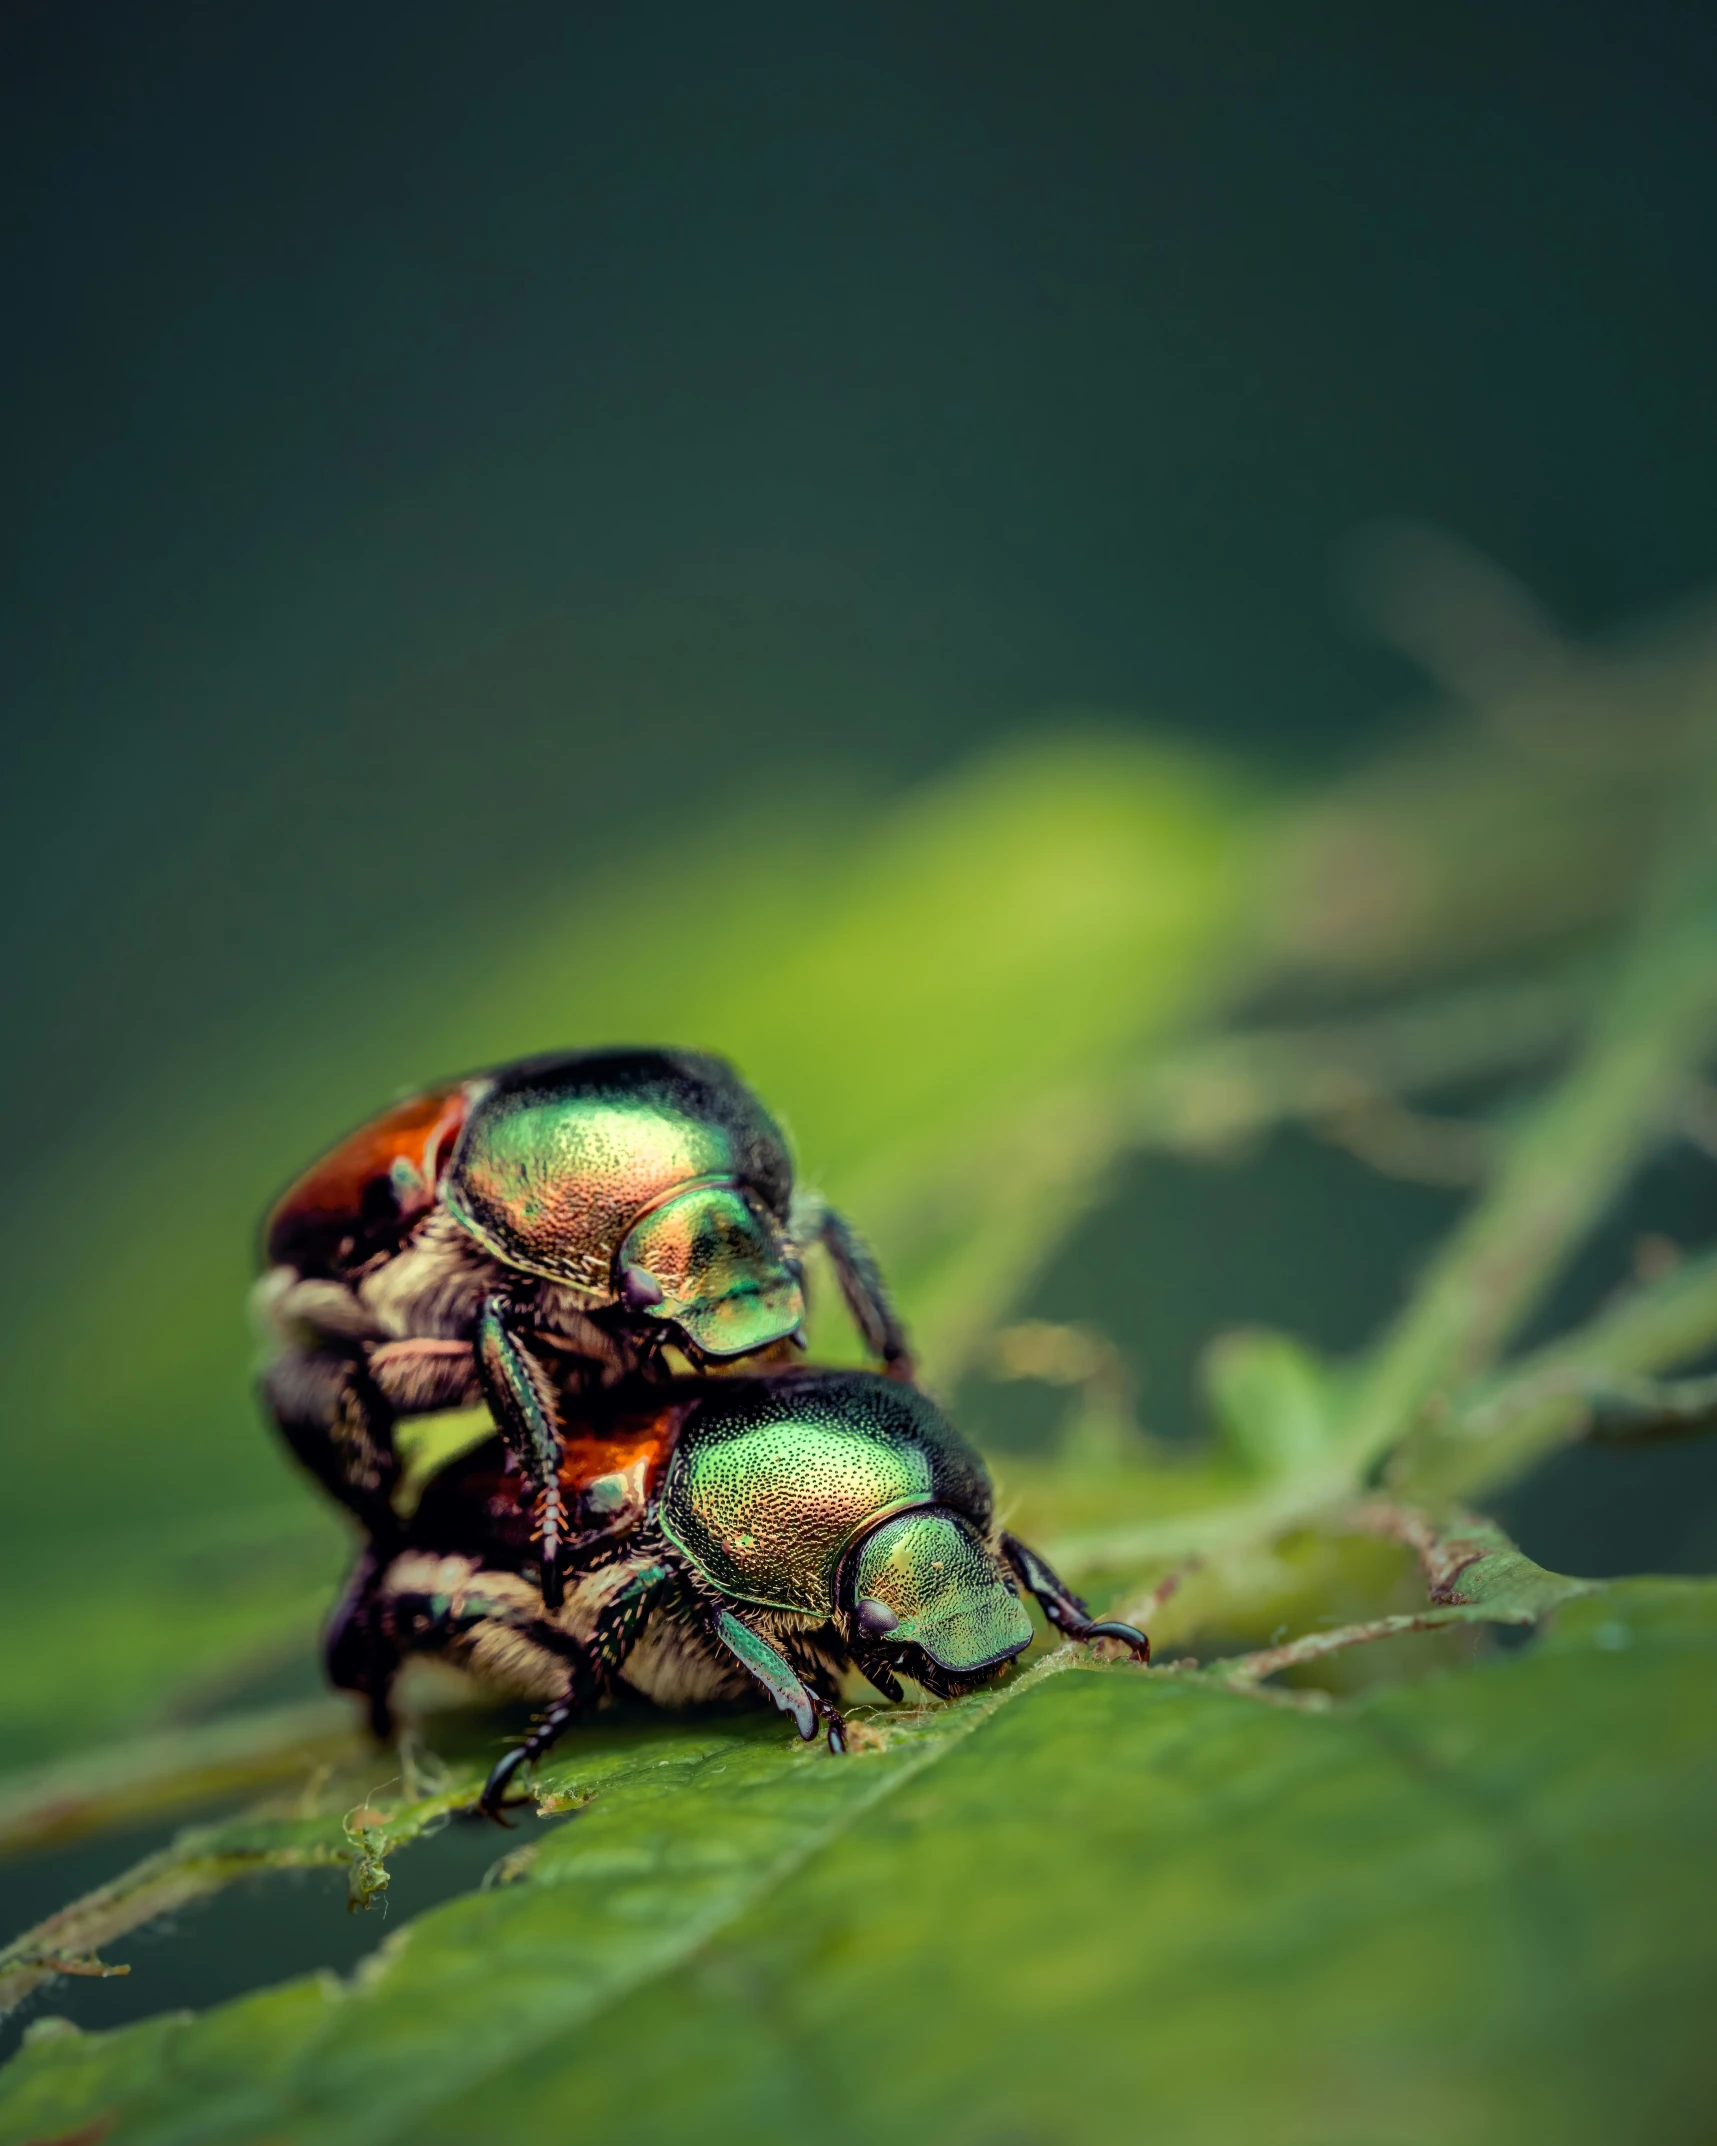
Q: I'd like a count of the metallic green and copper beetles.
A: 2